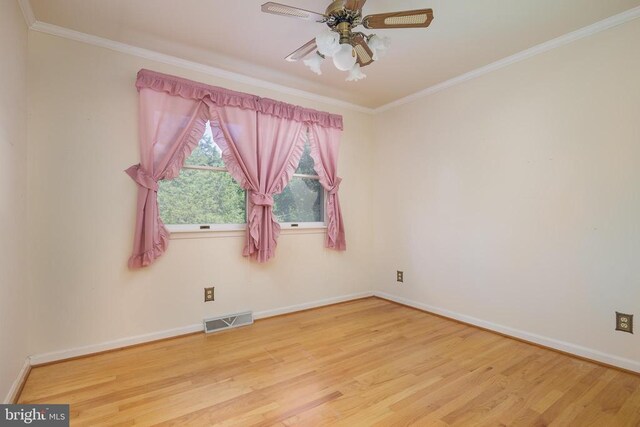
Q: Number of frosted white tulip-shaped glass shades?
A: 4